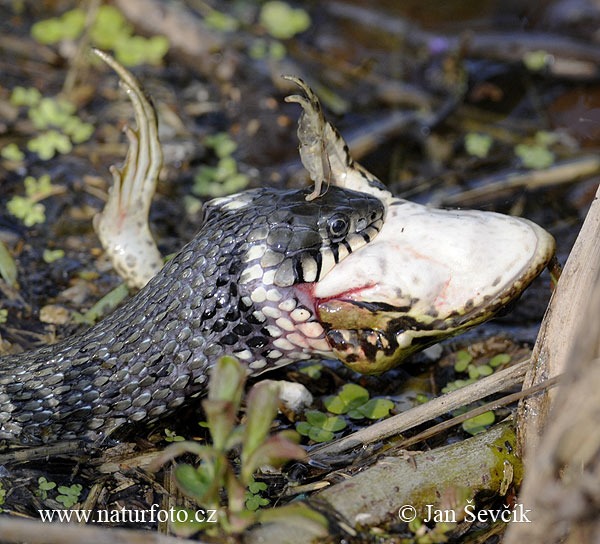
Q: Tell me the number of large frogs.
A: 1